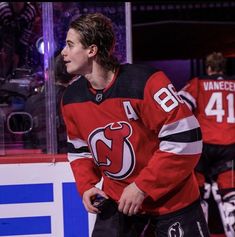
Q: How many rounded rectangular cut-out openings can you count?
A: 1